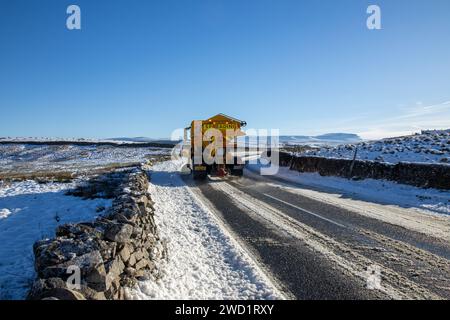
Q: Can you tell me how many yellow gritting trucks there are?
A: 1